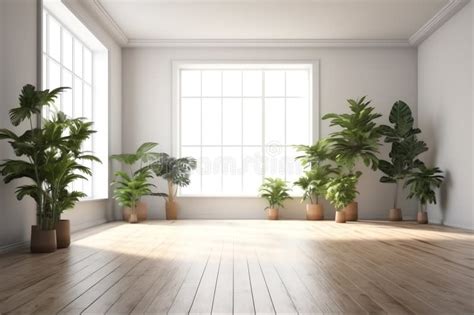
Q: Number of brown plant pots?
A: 11